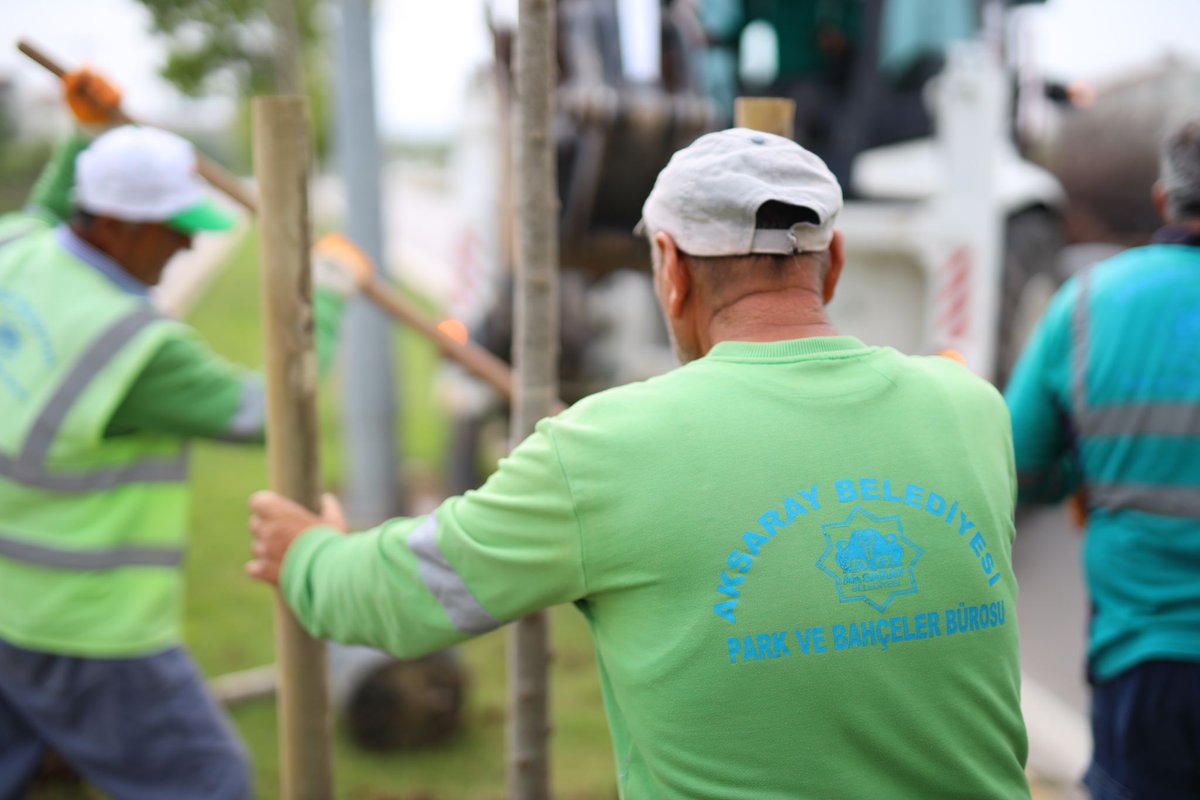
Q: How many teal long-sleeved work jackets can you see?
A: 1